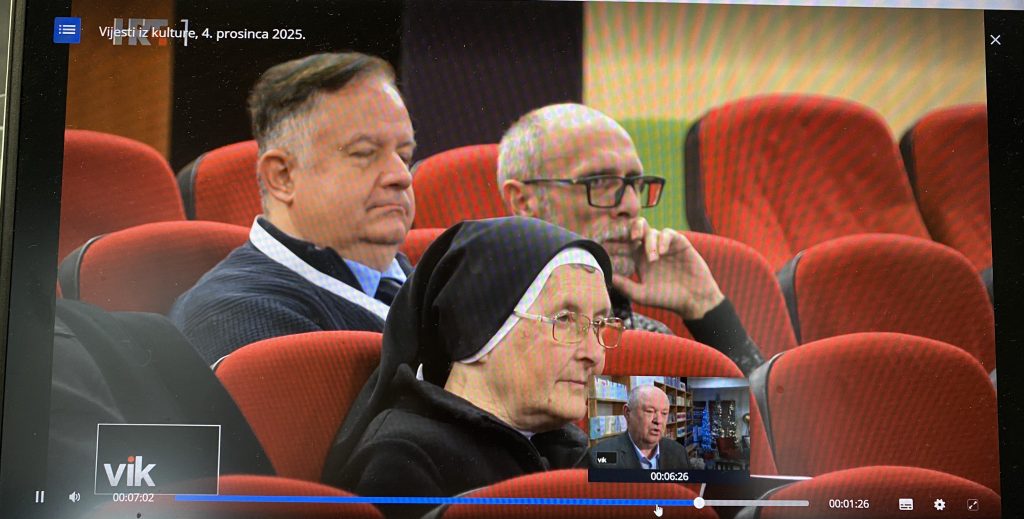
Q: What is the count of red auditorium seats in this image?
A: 15